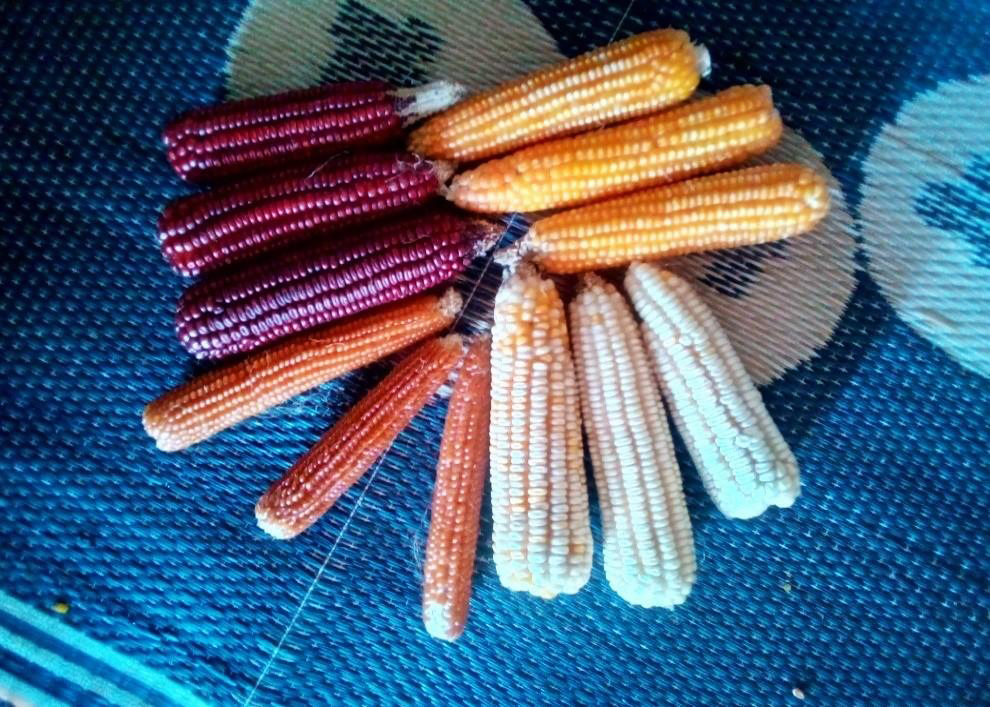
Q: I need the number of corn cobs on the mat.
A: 12